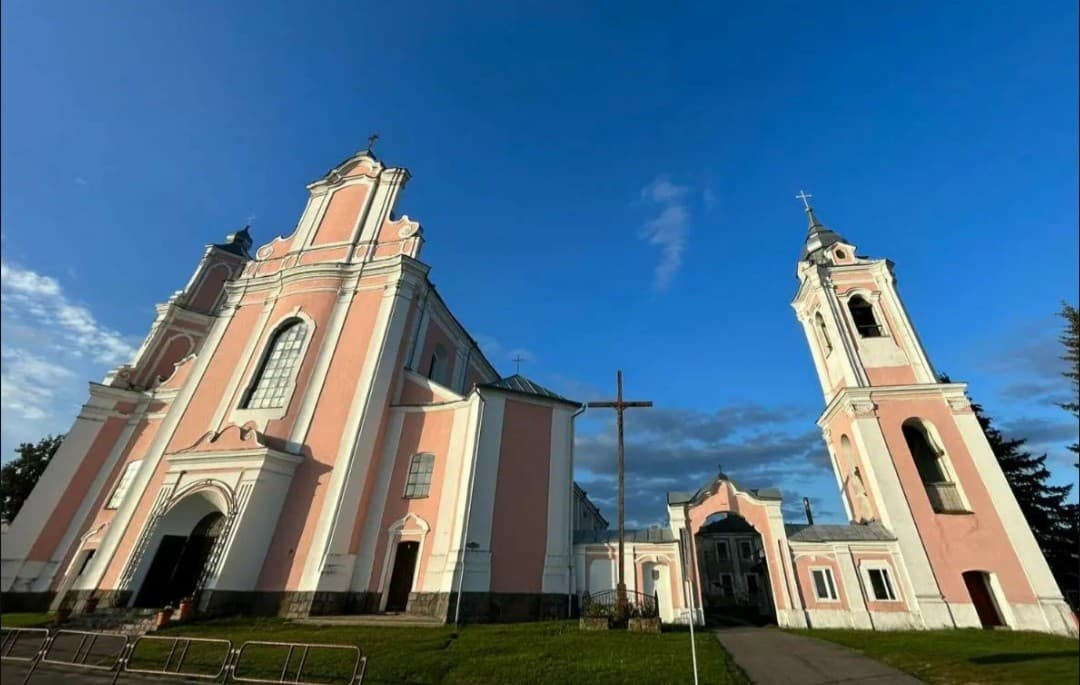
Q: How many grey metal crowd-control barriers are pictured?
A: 4